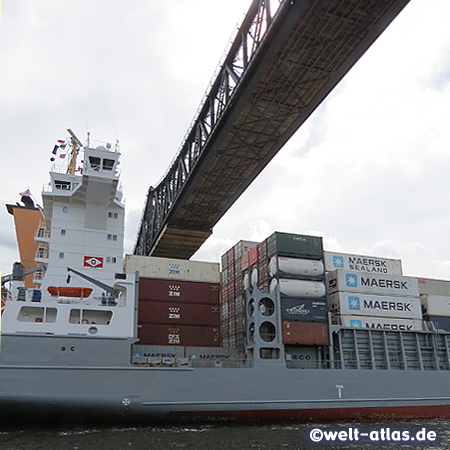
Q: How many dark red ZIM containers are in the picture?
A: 3